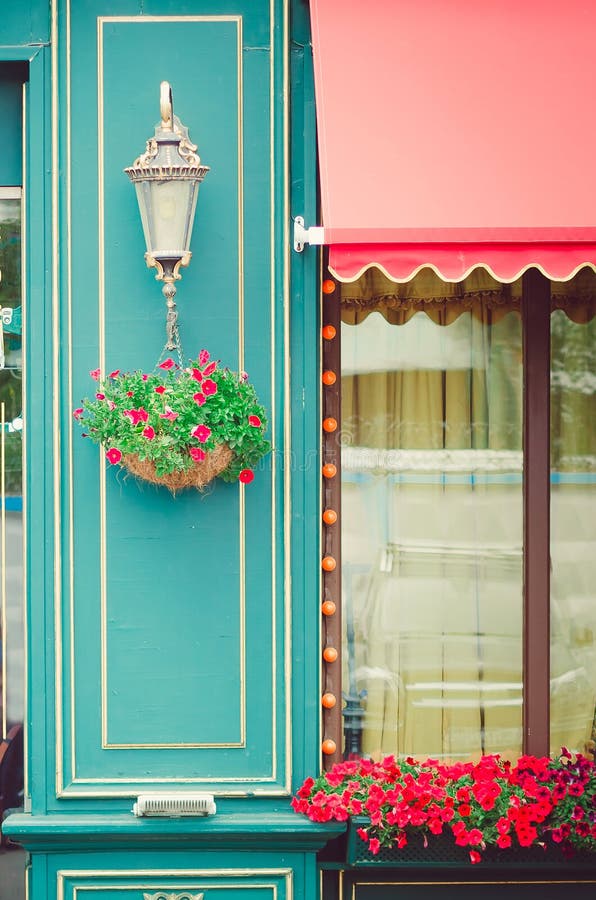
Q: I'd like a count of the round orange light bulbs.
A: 11